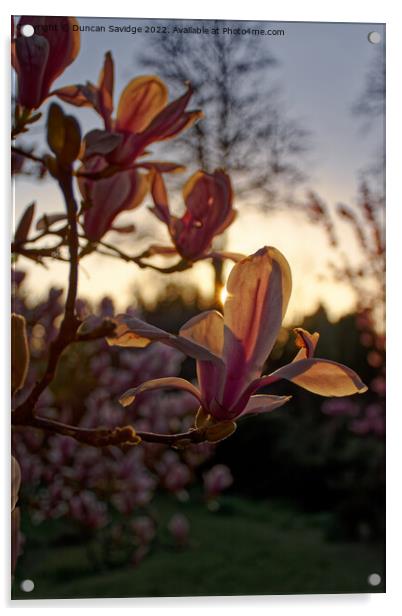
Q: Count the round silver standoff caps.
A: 4